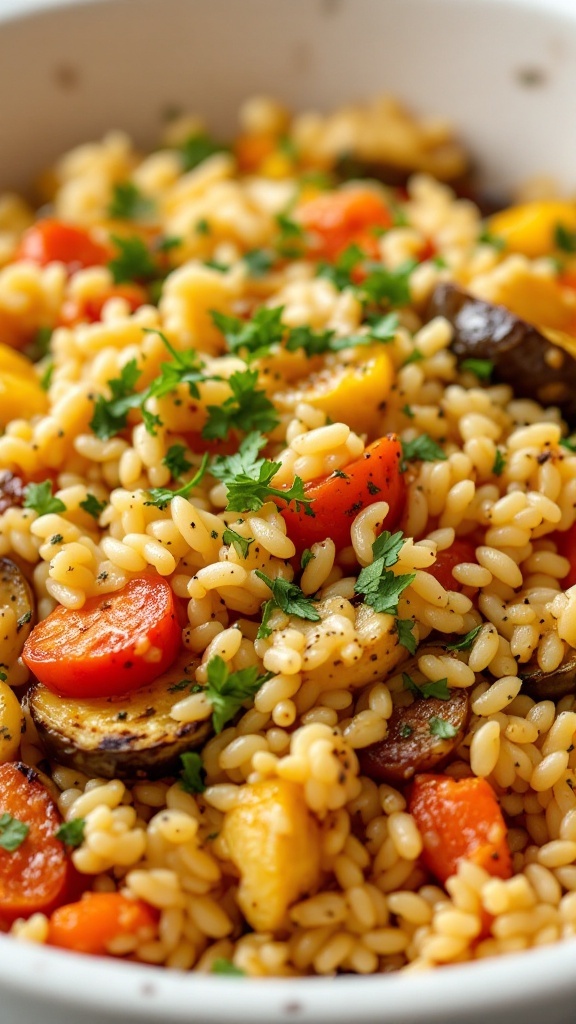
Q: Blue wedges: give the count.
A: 0